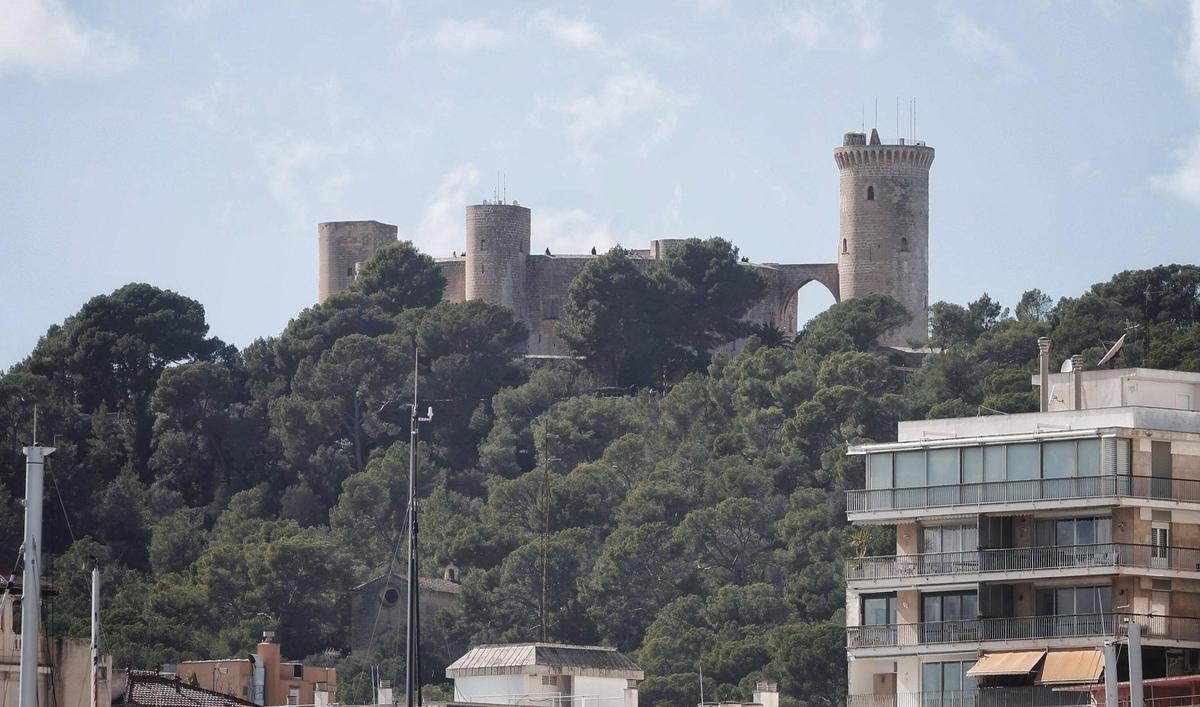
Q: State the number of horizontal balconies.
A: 4